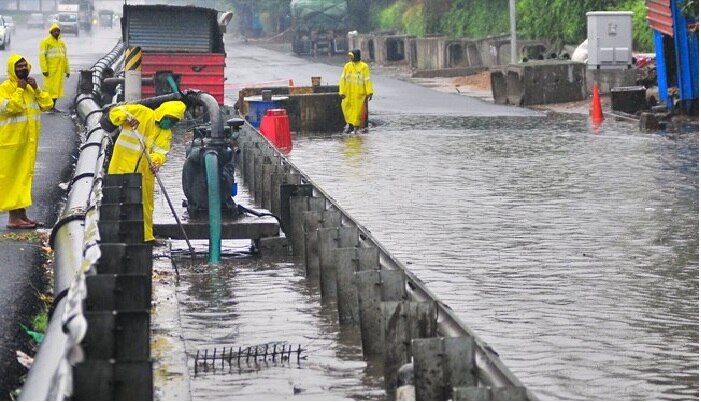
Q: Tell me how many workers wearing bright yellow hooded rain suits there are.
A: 4